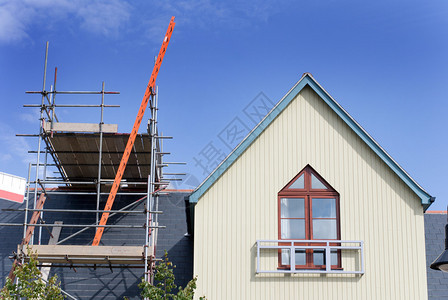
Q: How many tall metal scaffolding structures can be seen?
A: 1